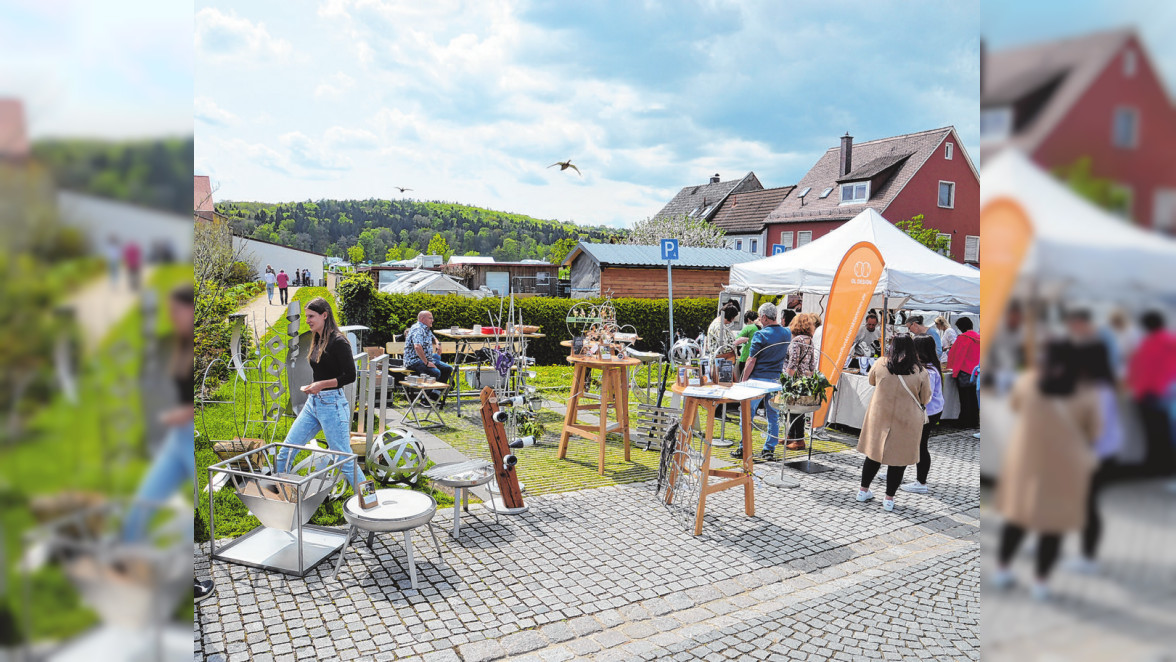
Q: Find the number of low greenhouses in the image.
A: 1